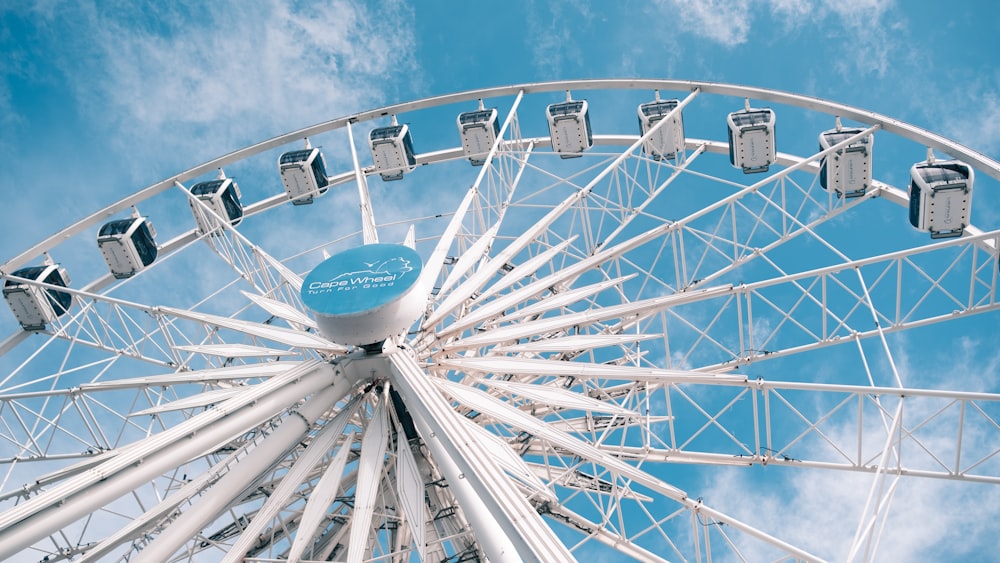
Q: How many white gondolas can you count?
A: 11